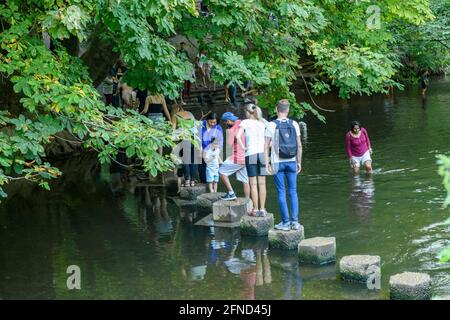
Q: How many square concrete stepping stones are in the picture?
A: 8